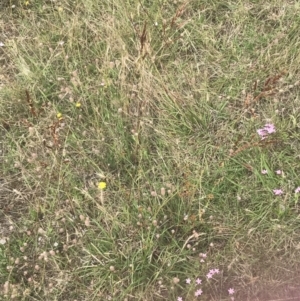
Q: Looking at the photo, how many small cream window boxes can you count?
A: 0